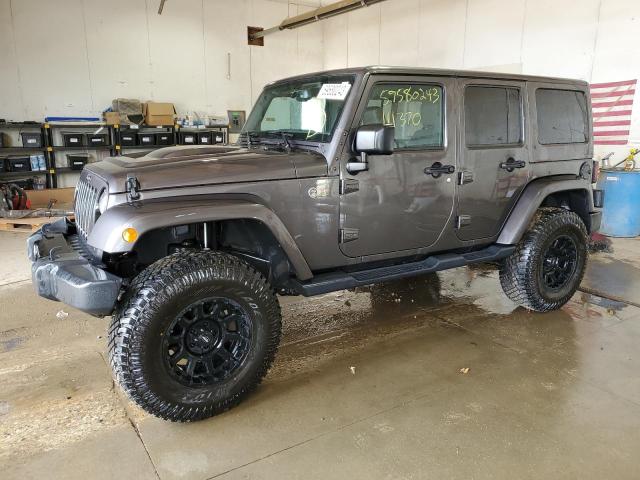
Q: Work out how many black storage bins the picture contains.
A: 12